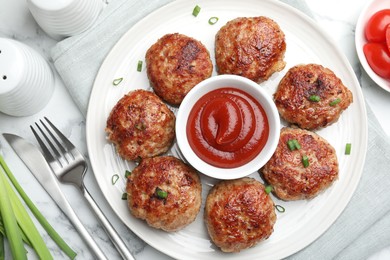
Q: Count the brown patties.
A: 7